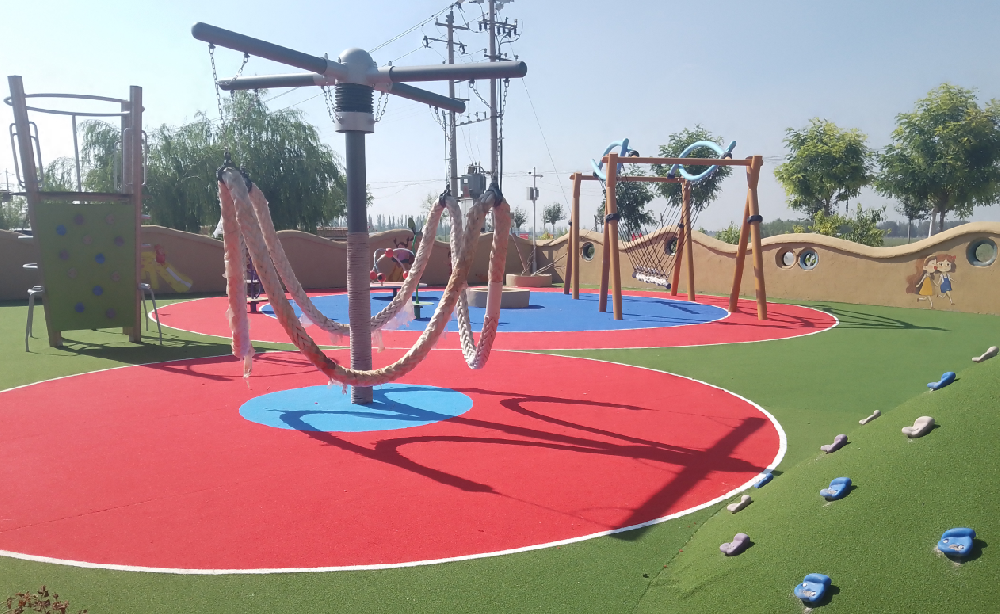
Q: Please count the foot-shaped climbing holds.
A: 11